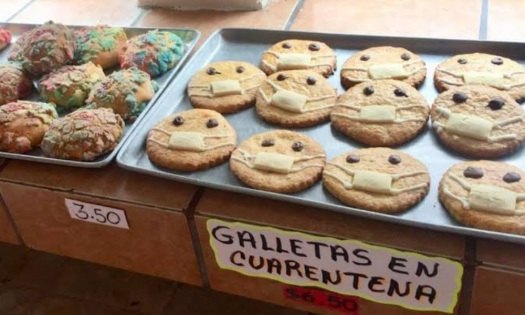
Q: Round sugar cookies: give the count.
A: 11